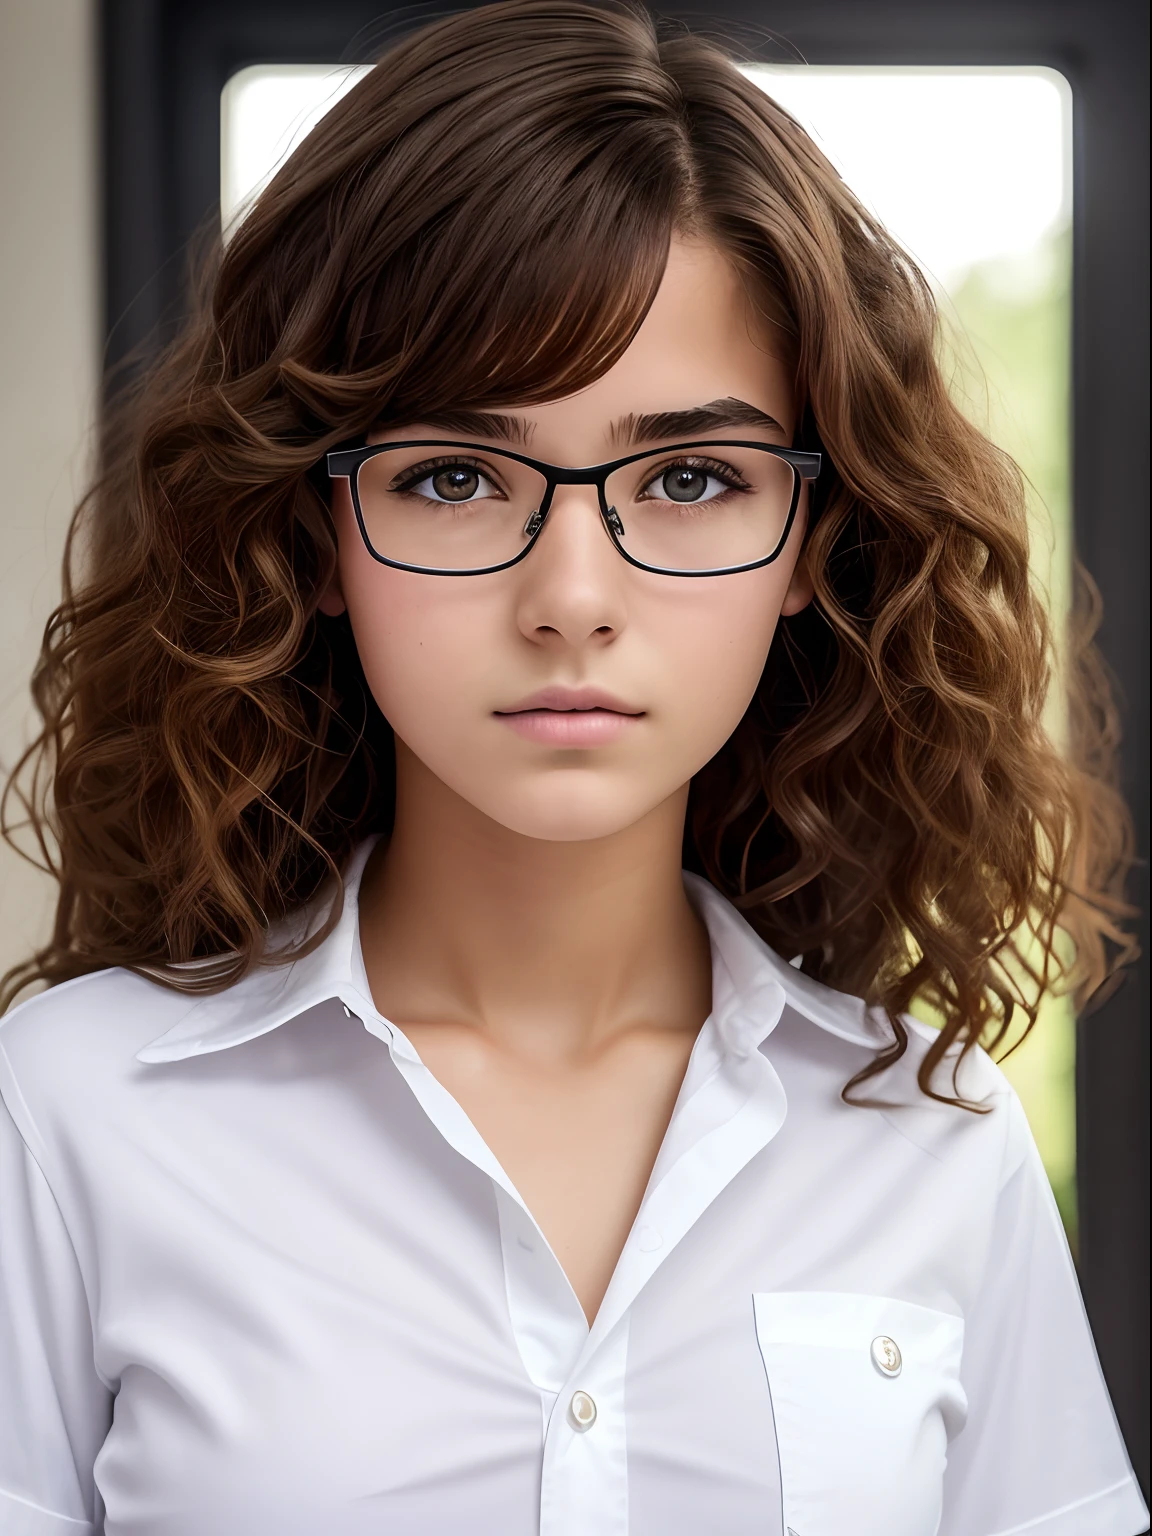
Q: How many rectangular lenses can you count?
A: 2